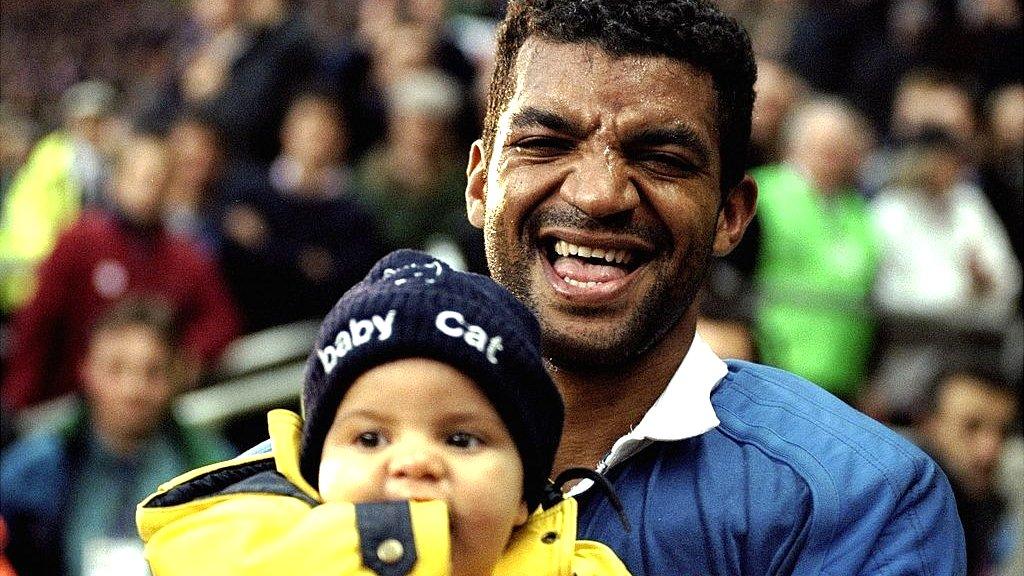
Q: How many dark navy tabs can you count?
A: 1